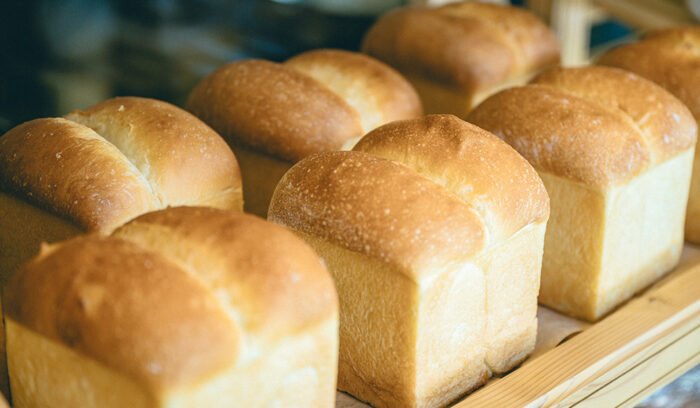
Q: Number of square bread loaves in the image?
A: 7